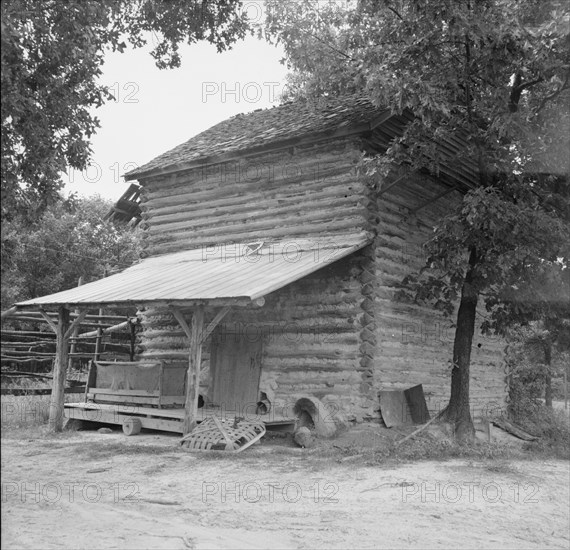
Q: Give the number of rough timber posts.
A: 2